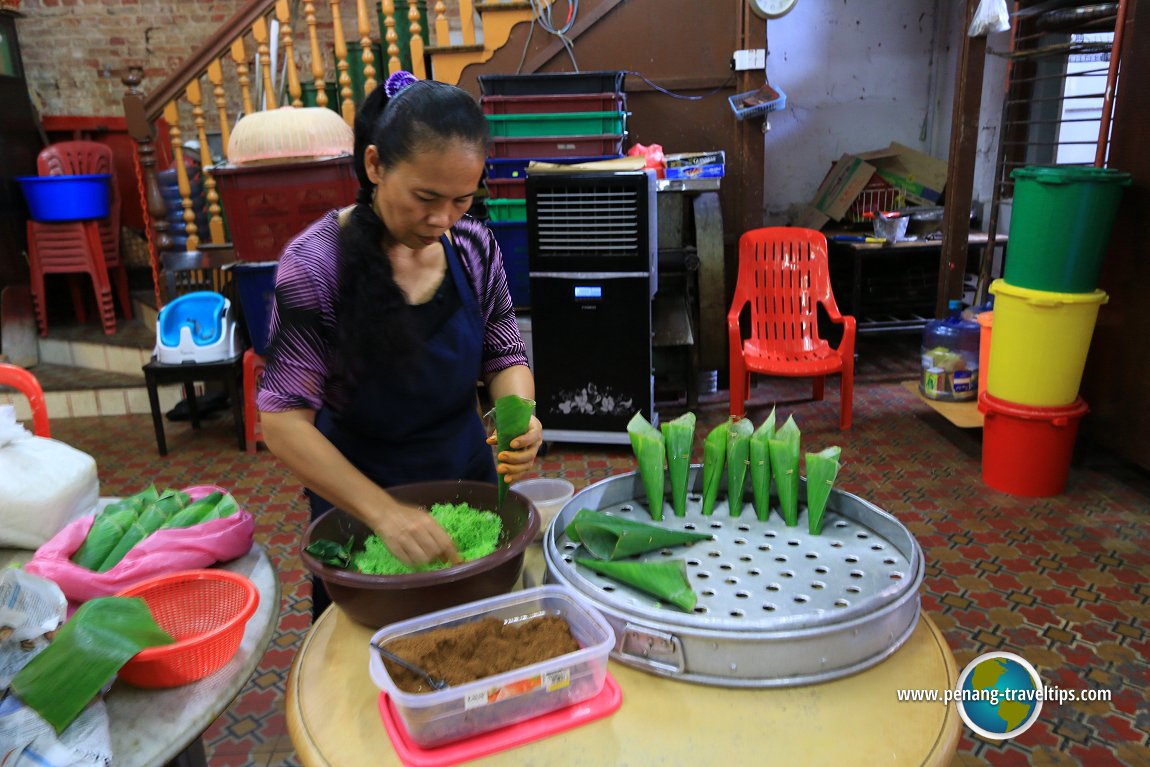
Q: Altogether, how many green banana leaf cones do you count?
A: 10